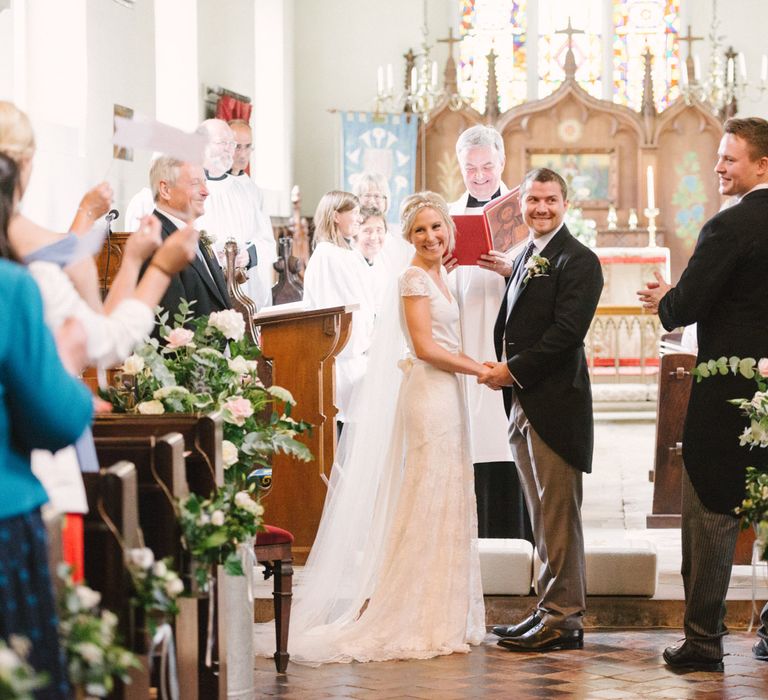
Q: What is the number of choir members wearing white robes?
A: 5